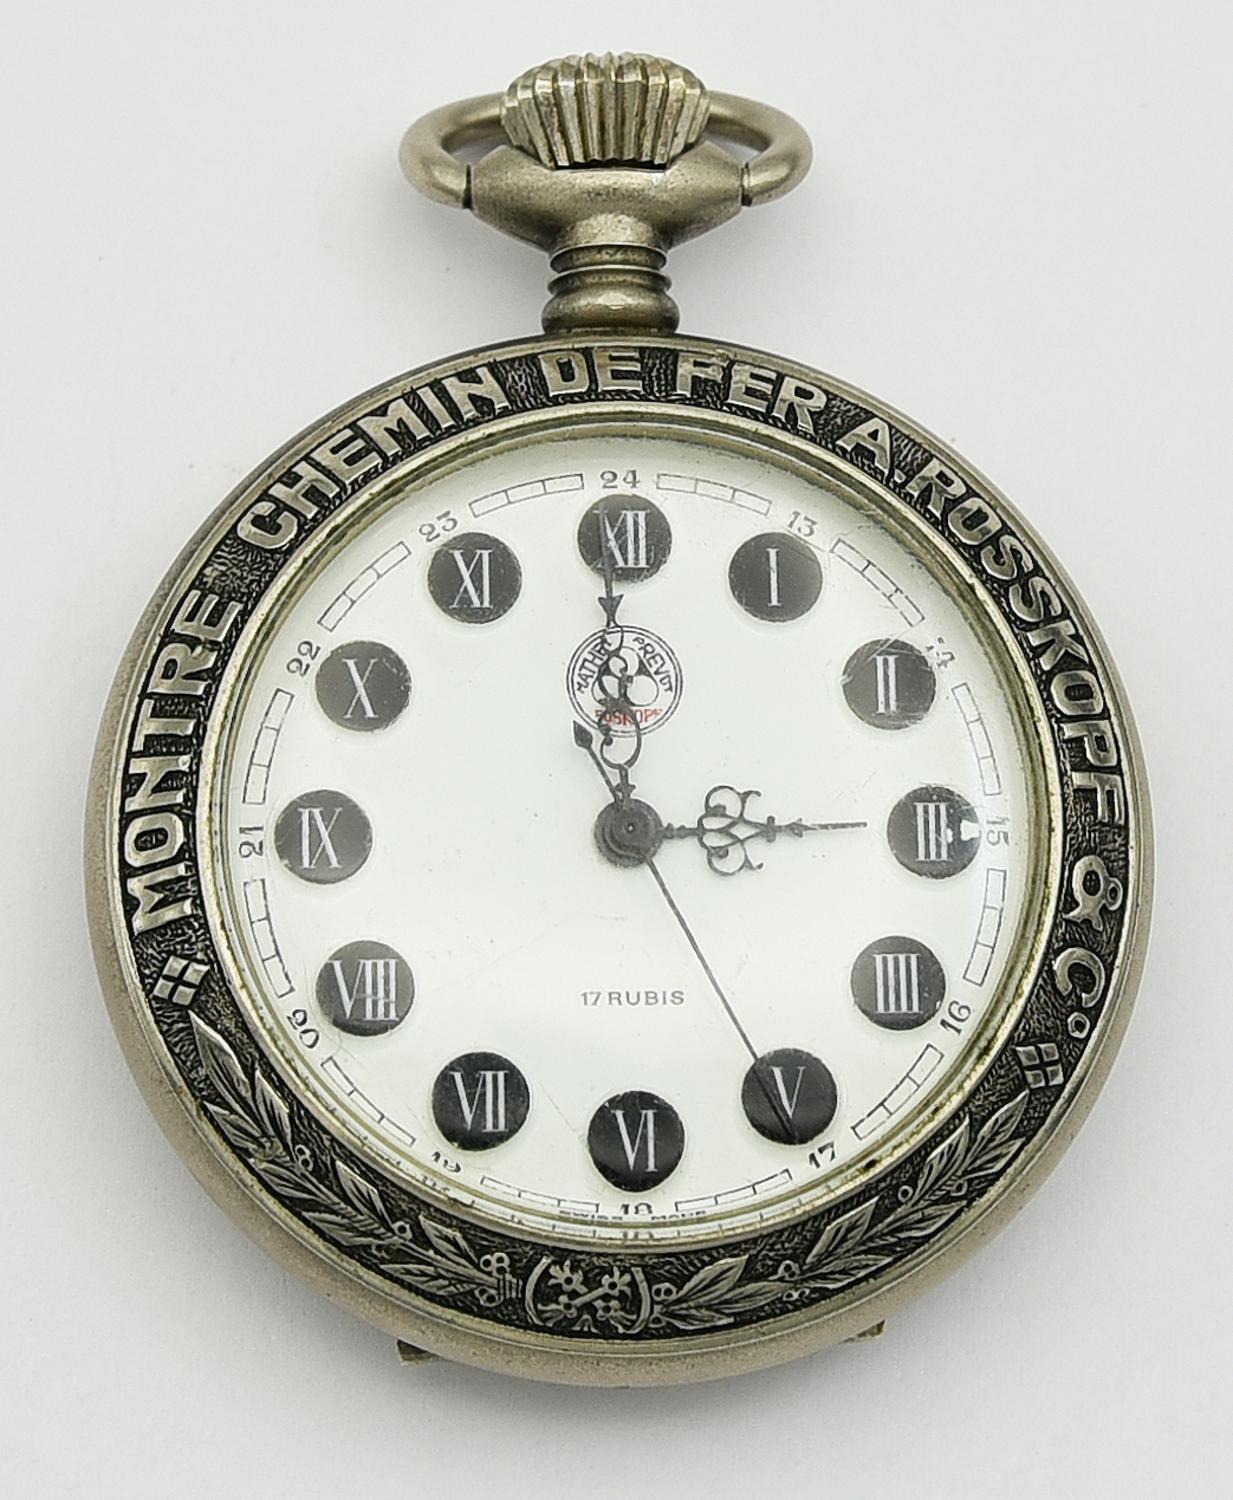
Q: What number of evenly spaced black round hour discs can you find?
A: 12